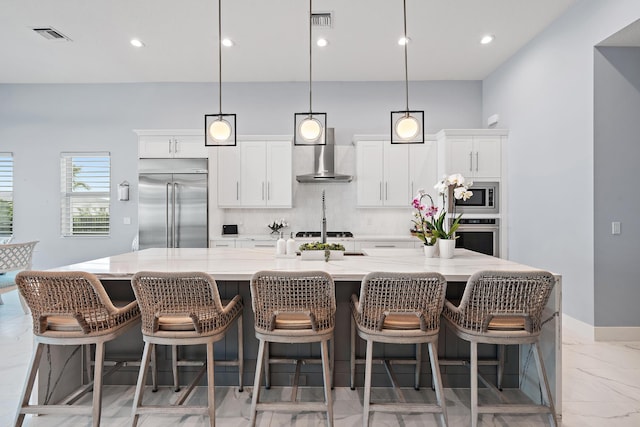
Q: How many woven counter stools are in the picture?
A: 5